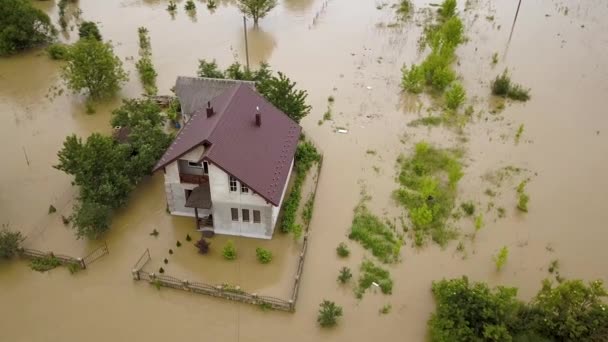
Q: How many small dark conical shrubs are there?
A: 5